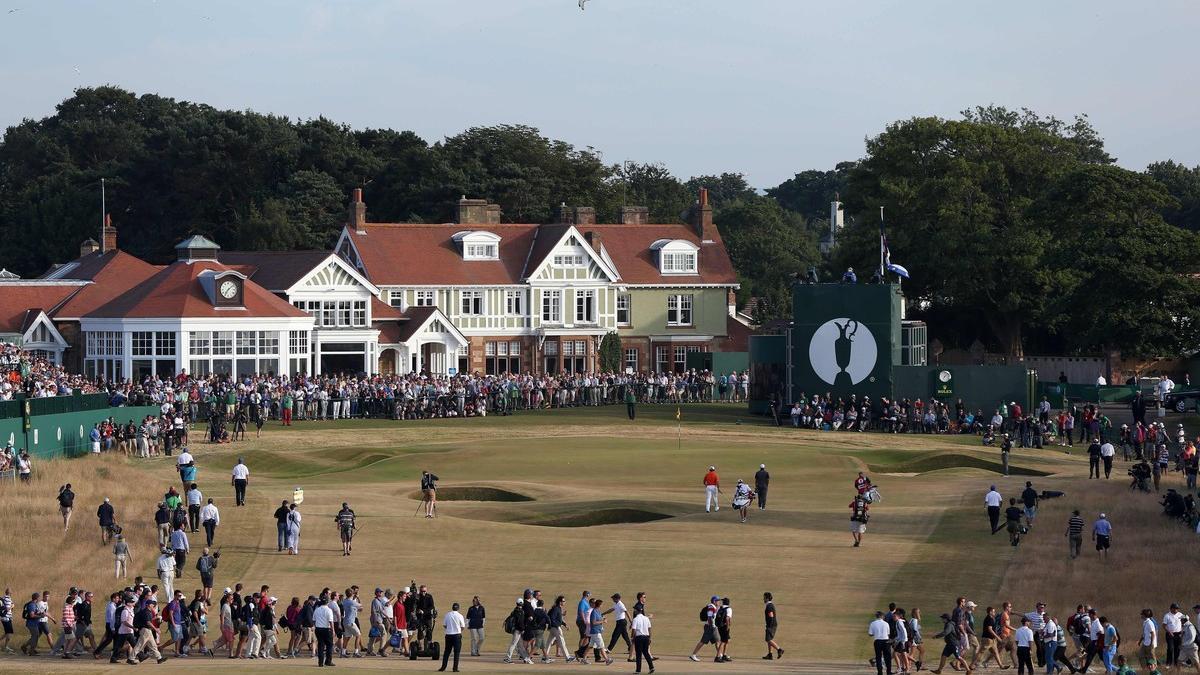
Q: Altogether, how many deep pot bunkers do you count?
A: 3